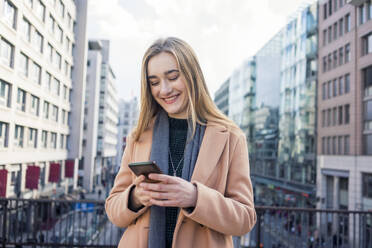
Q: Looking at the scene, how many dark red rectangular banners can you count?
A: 4